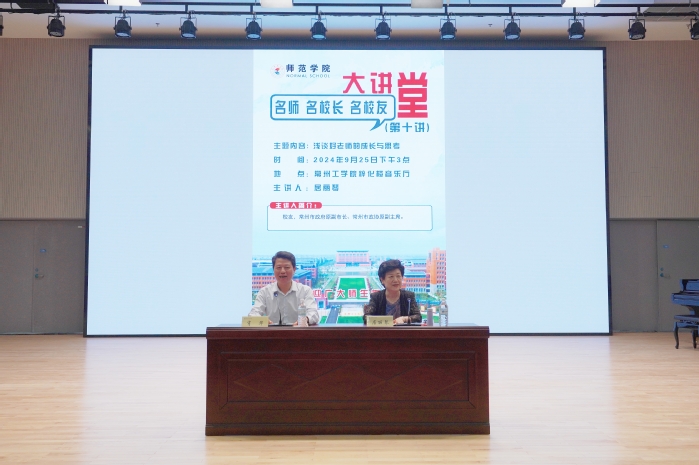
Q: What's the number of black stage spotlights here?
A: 11